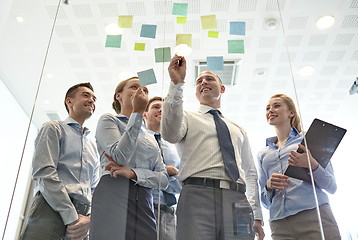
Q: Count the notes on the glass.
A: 14